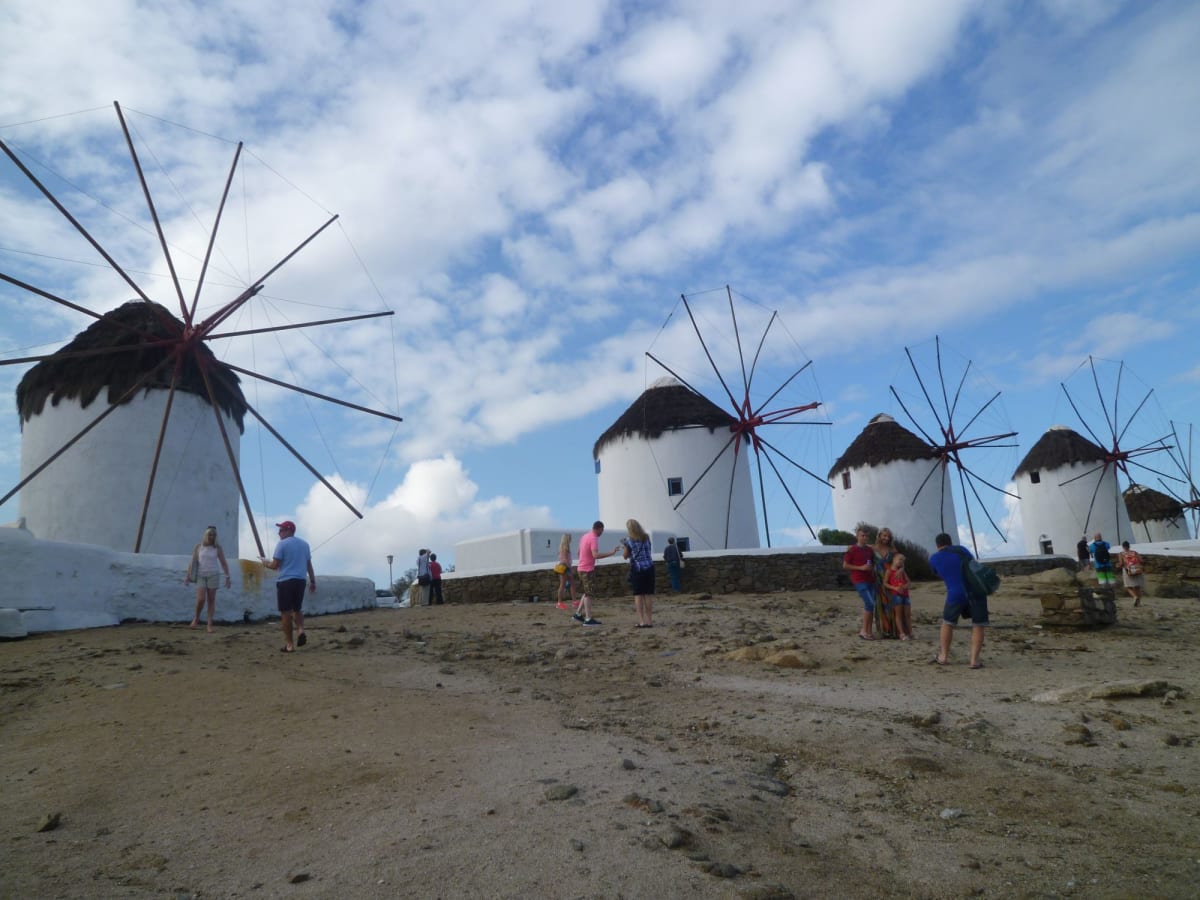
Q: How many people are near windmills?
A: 15